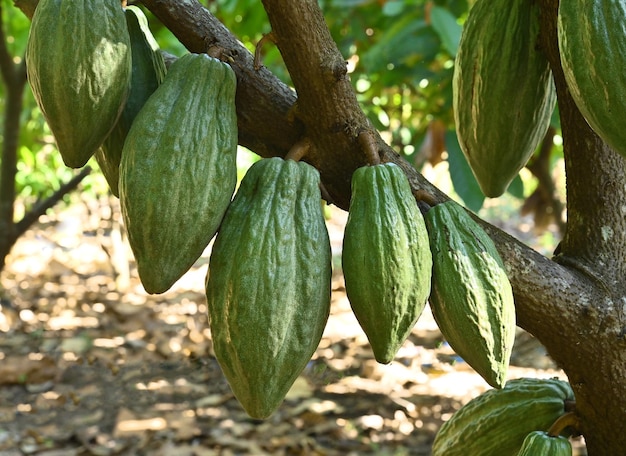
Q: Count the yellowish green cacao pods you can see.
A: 10